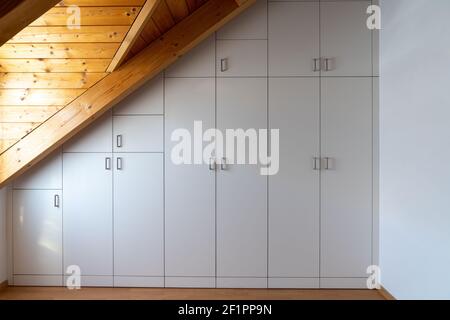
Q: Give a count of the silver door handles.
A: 11